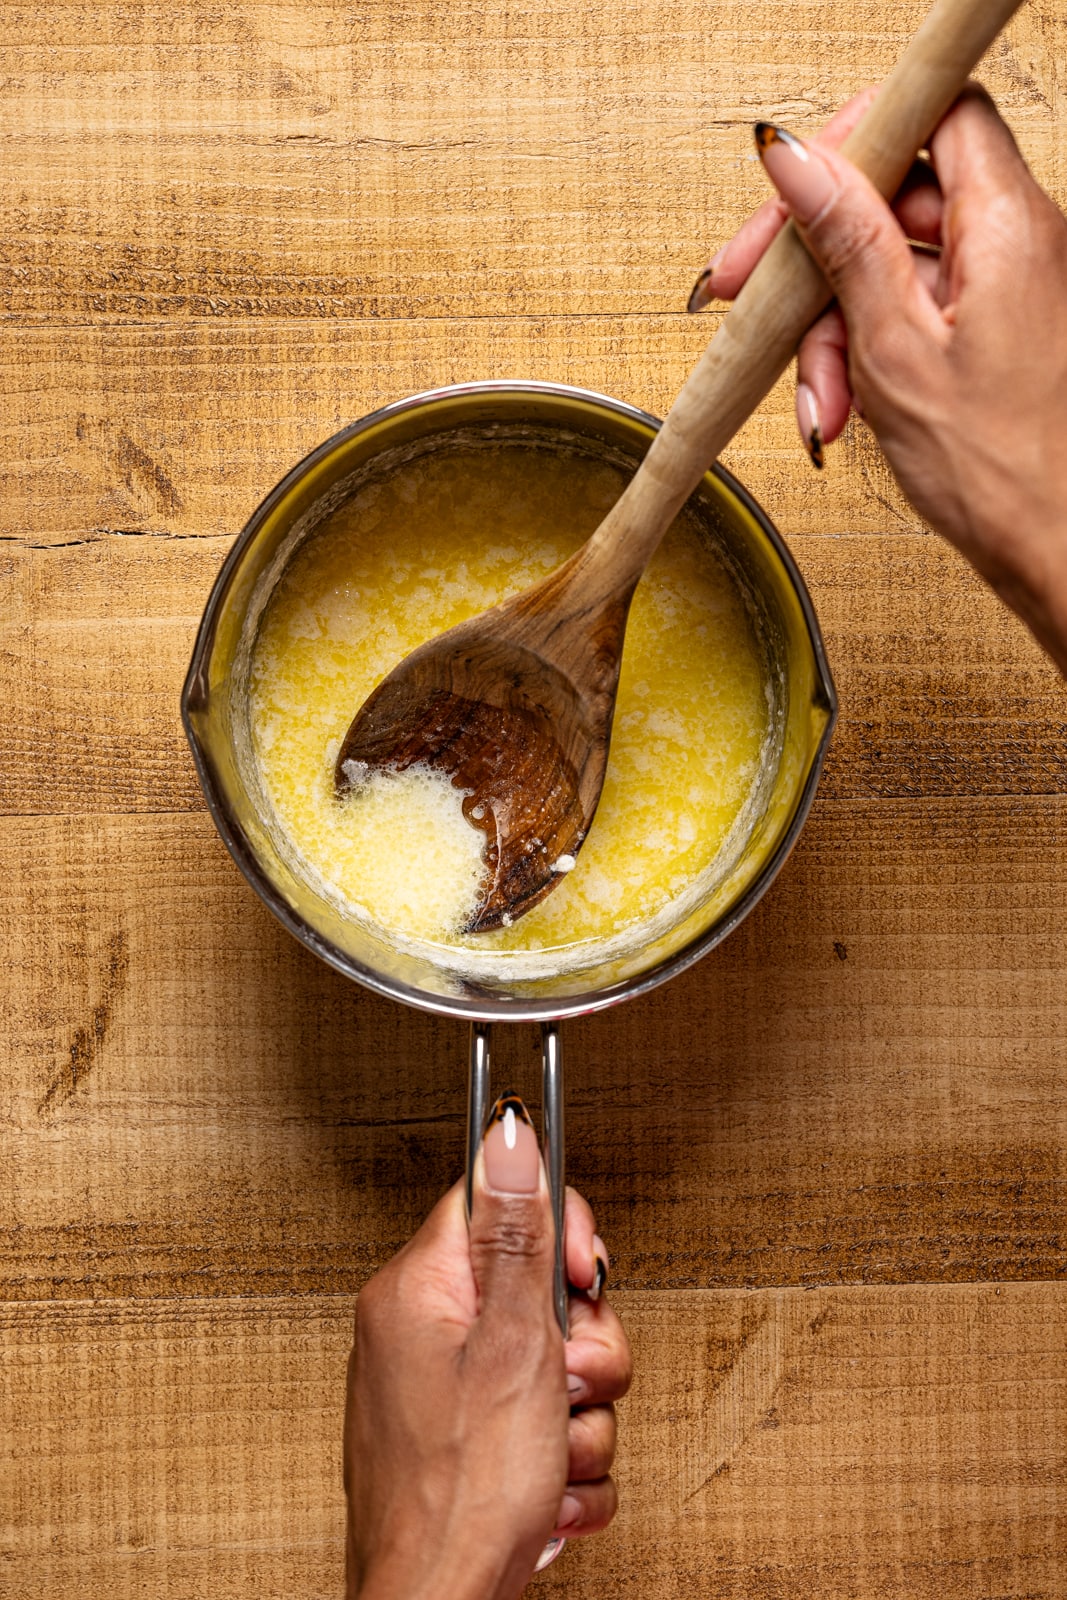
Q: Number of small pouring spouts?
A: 2